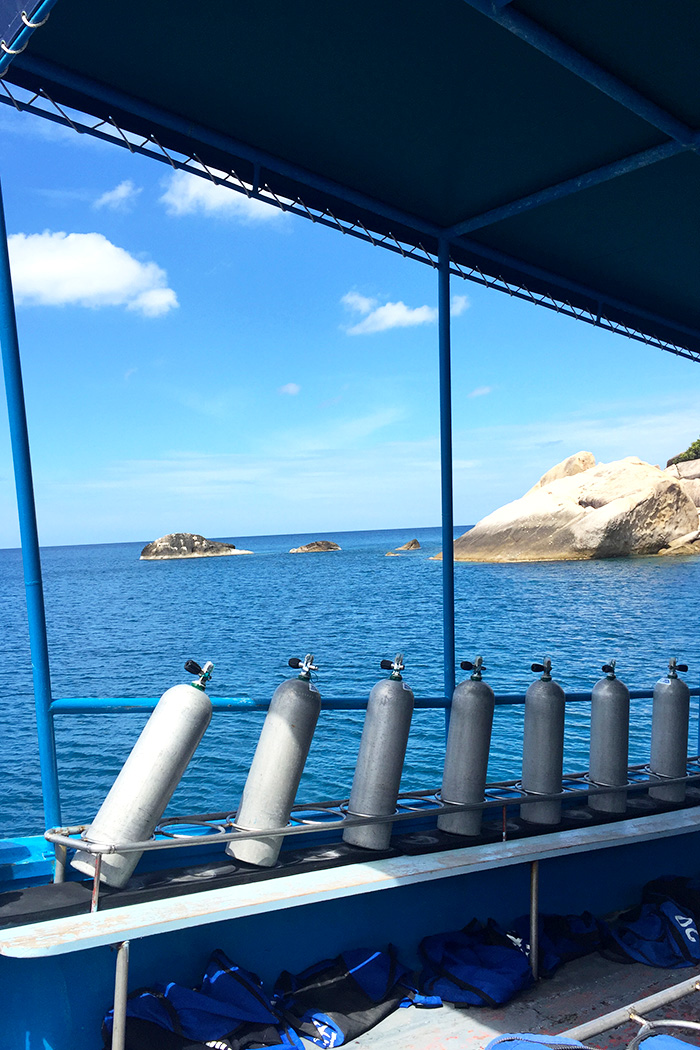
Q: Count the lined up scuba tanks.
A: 7